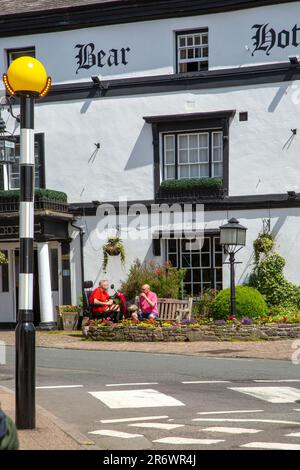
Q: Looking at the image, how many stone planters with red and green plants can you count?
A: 1